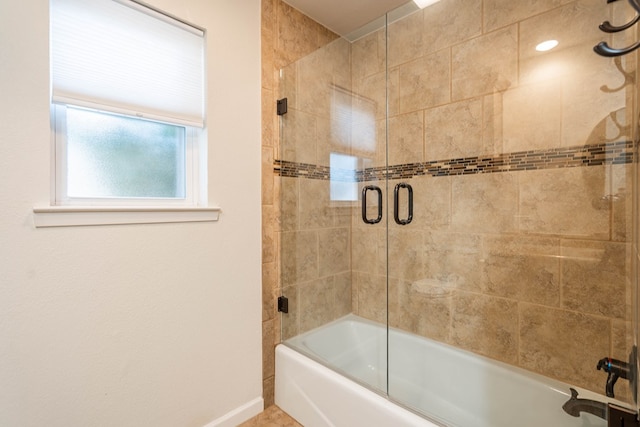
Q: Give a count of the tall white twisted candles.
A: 0